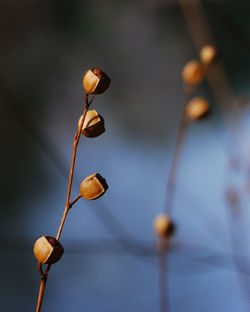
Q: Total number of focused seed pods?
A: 4